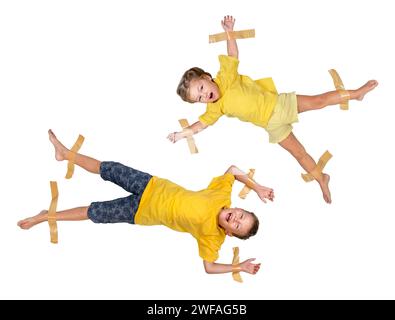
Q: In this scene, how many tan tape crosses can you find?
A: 8